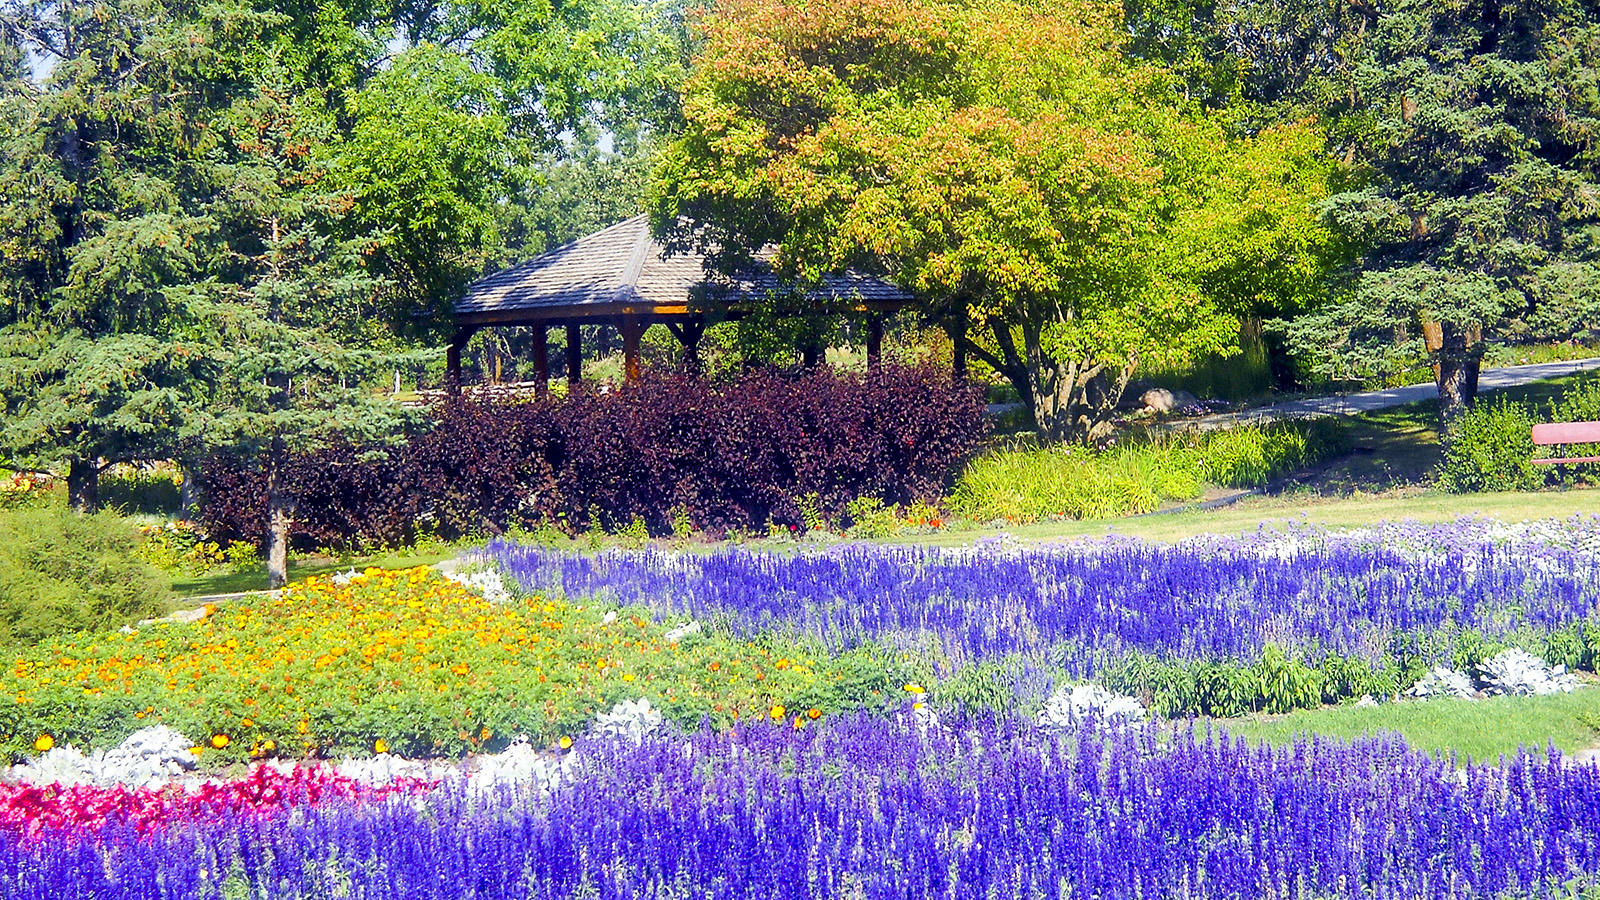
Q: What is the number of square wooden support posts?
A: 8